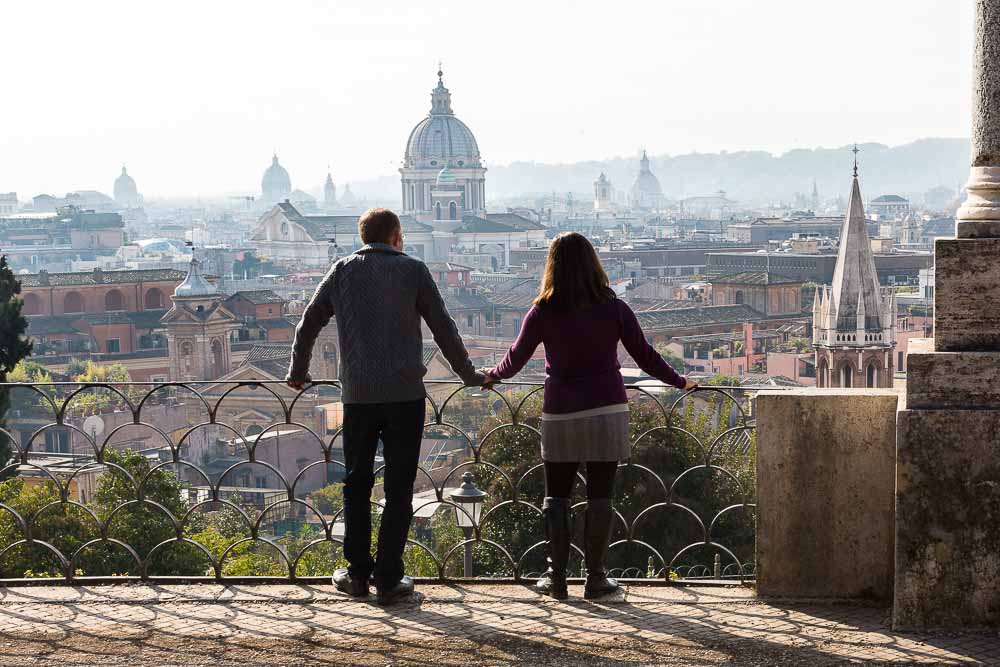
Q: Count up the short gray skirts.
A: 1